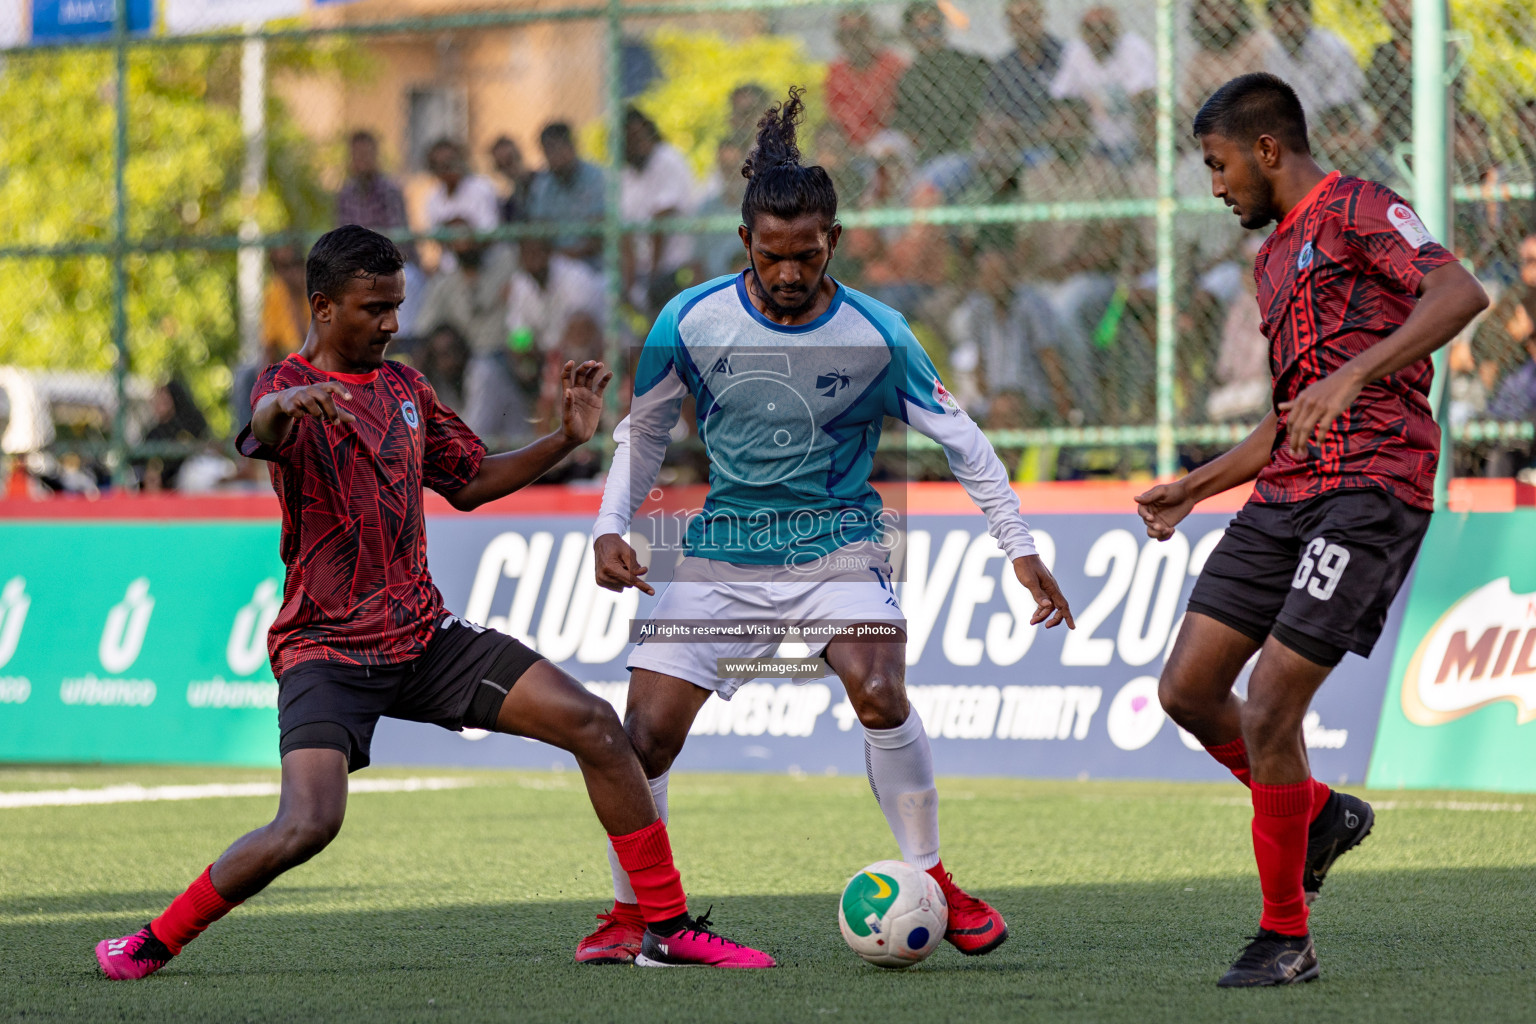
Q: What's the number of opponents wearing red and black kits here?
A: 2